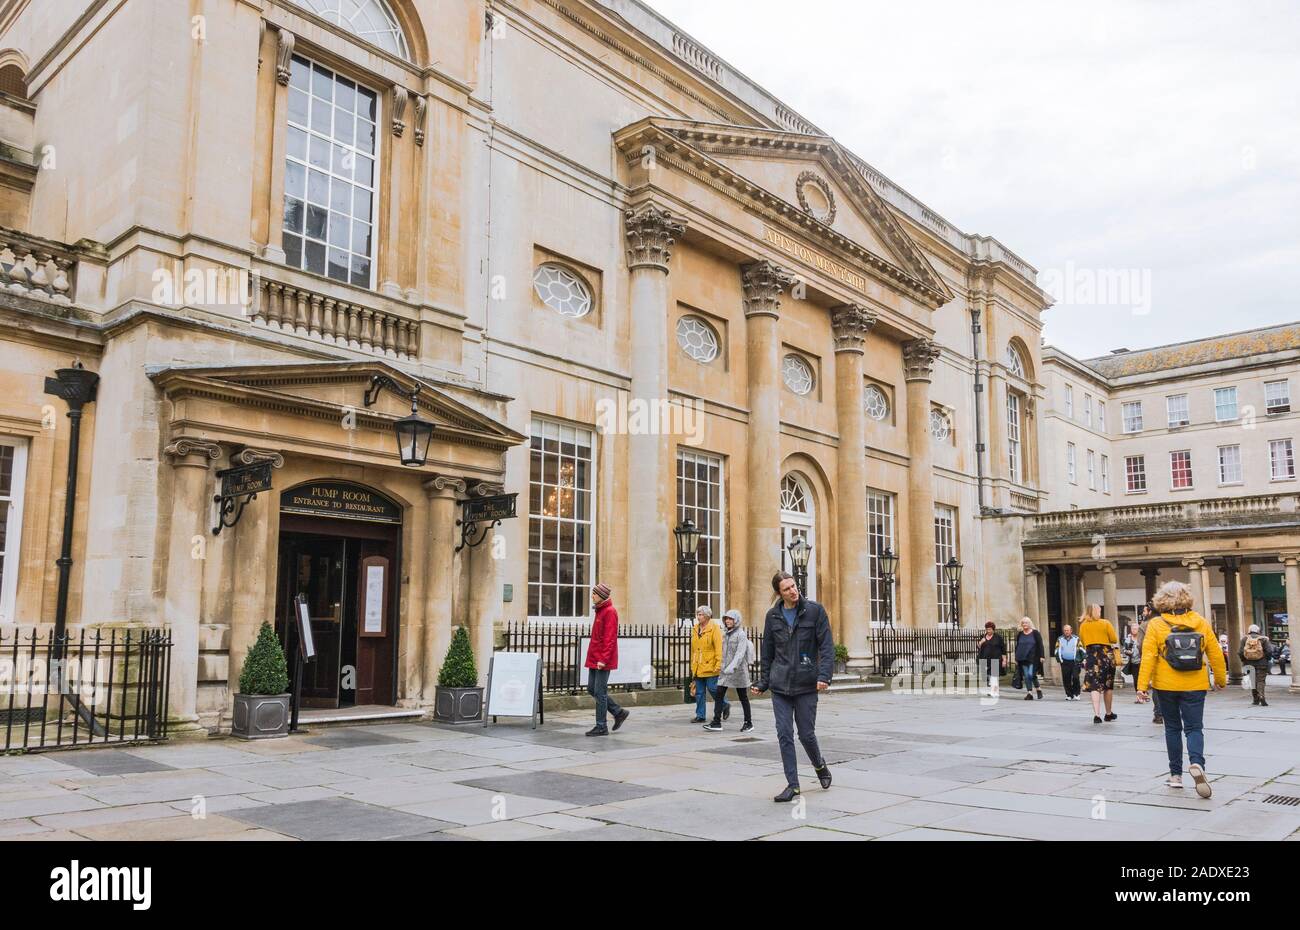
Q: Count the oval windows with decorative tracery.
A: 5